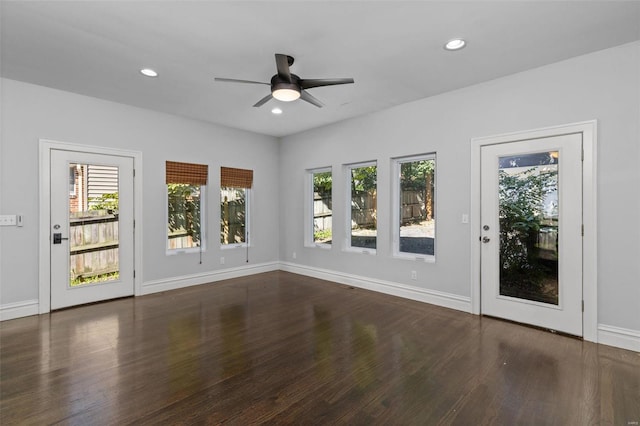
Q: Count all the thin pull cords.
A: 2